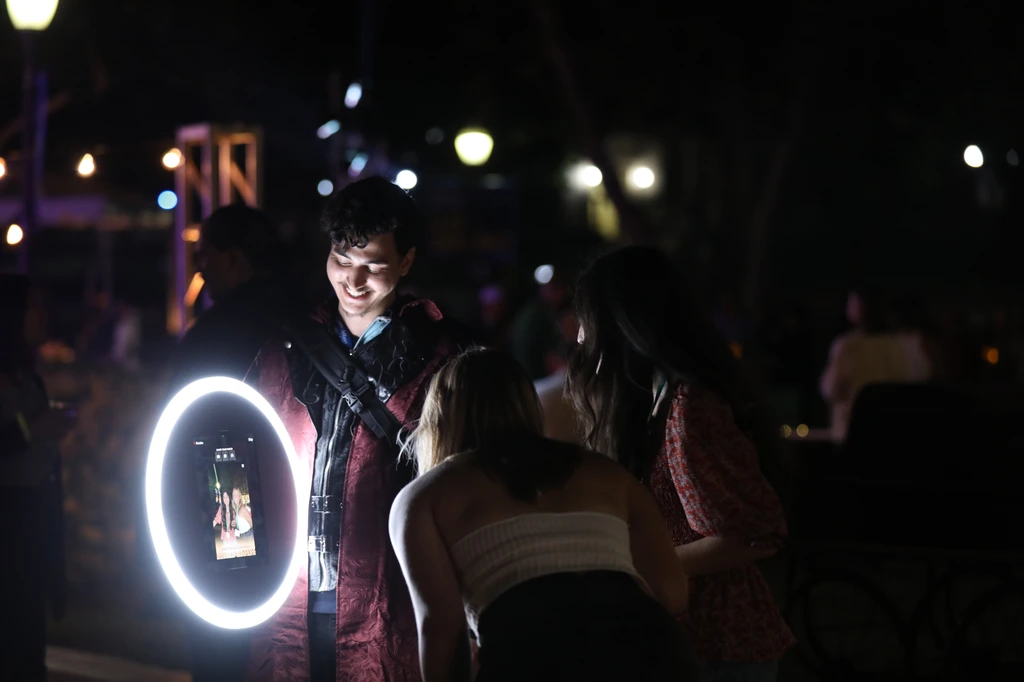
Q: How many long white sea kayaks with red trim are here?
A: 0